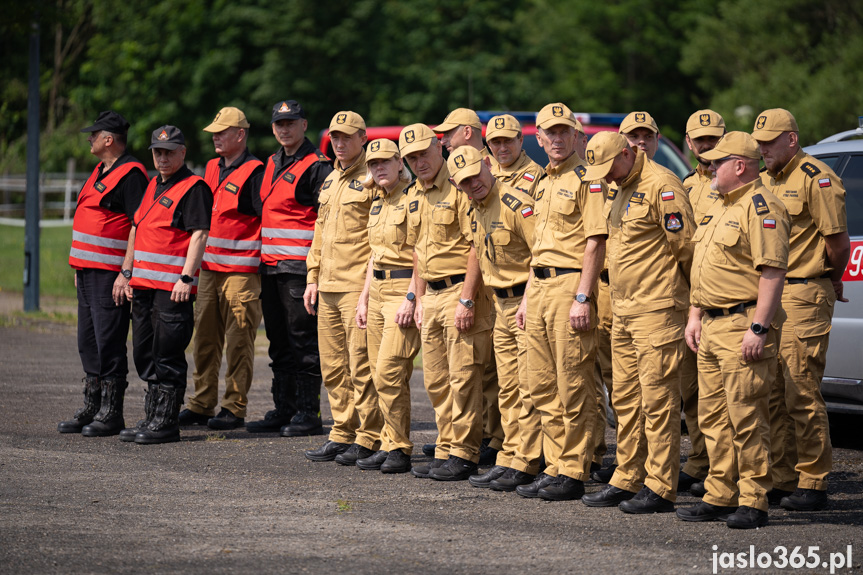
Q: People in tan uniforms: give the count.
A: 13